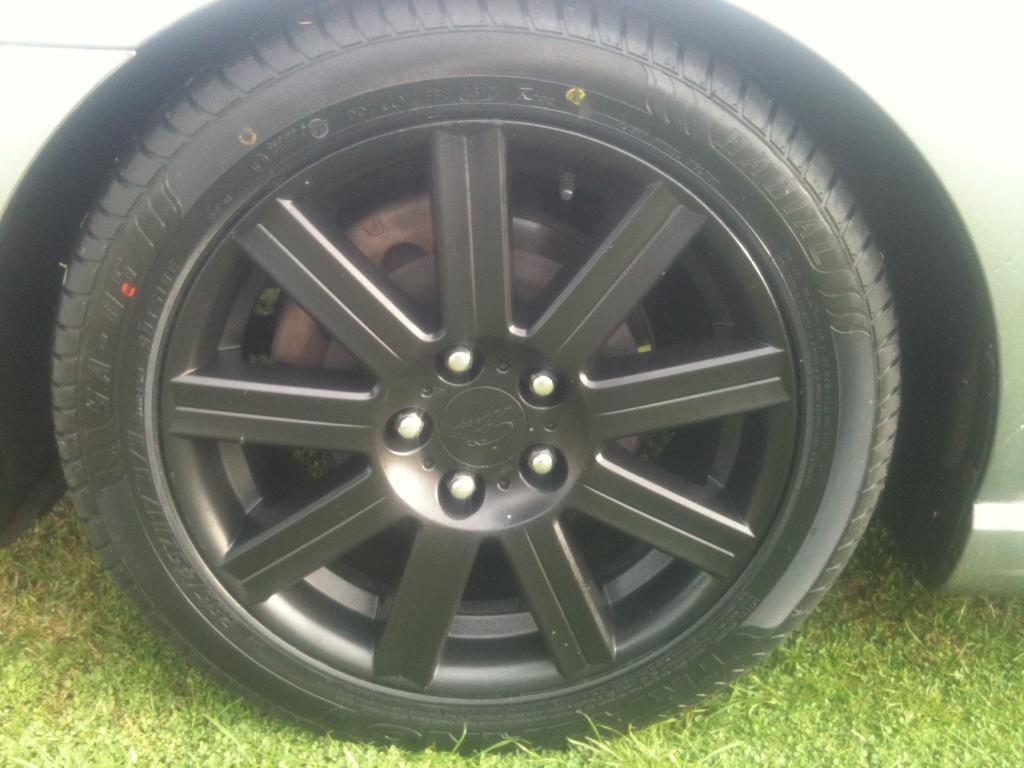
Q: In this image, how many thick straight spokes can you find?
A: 9